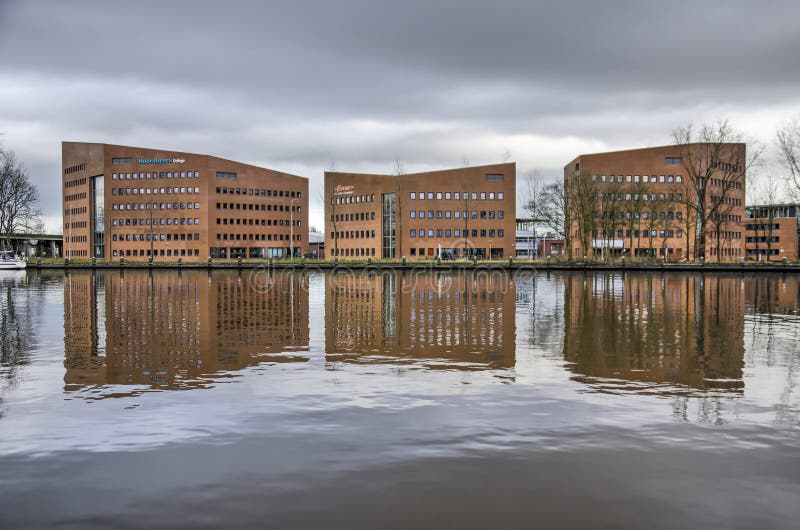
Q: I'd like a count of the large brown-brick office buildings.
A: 3